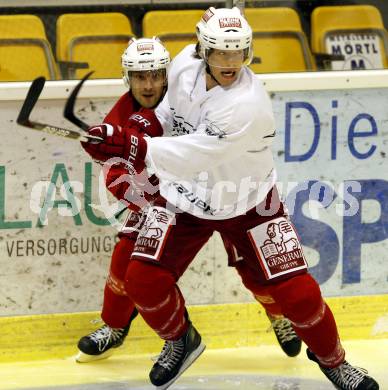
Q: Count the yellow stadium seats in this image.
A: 5